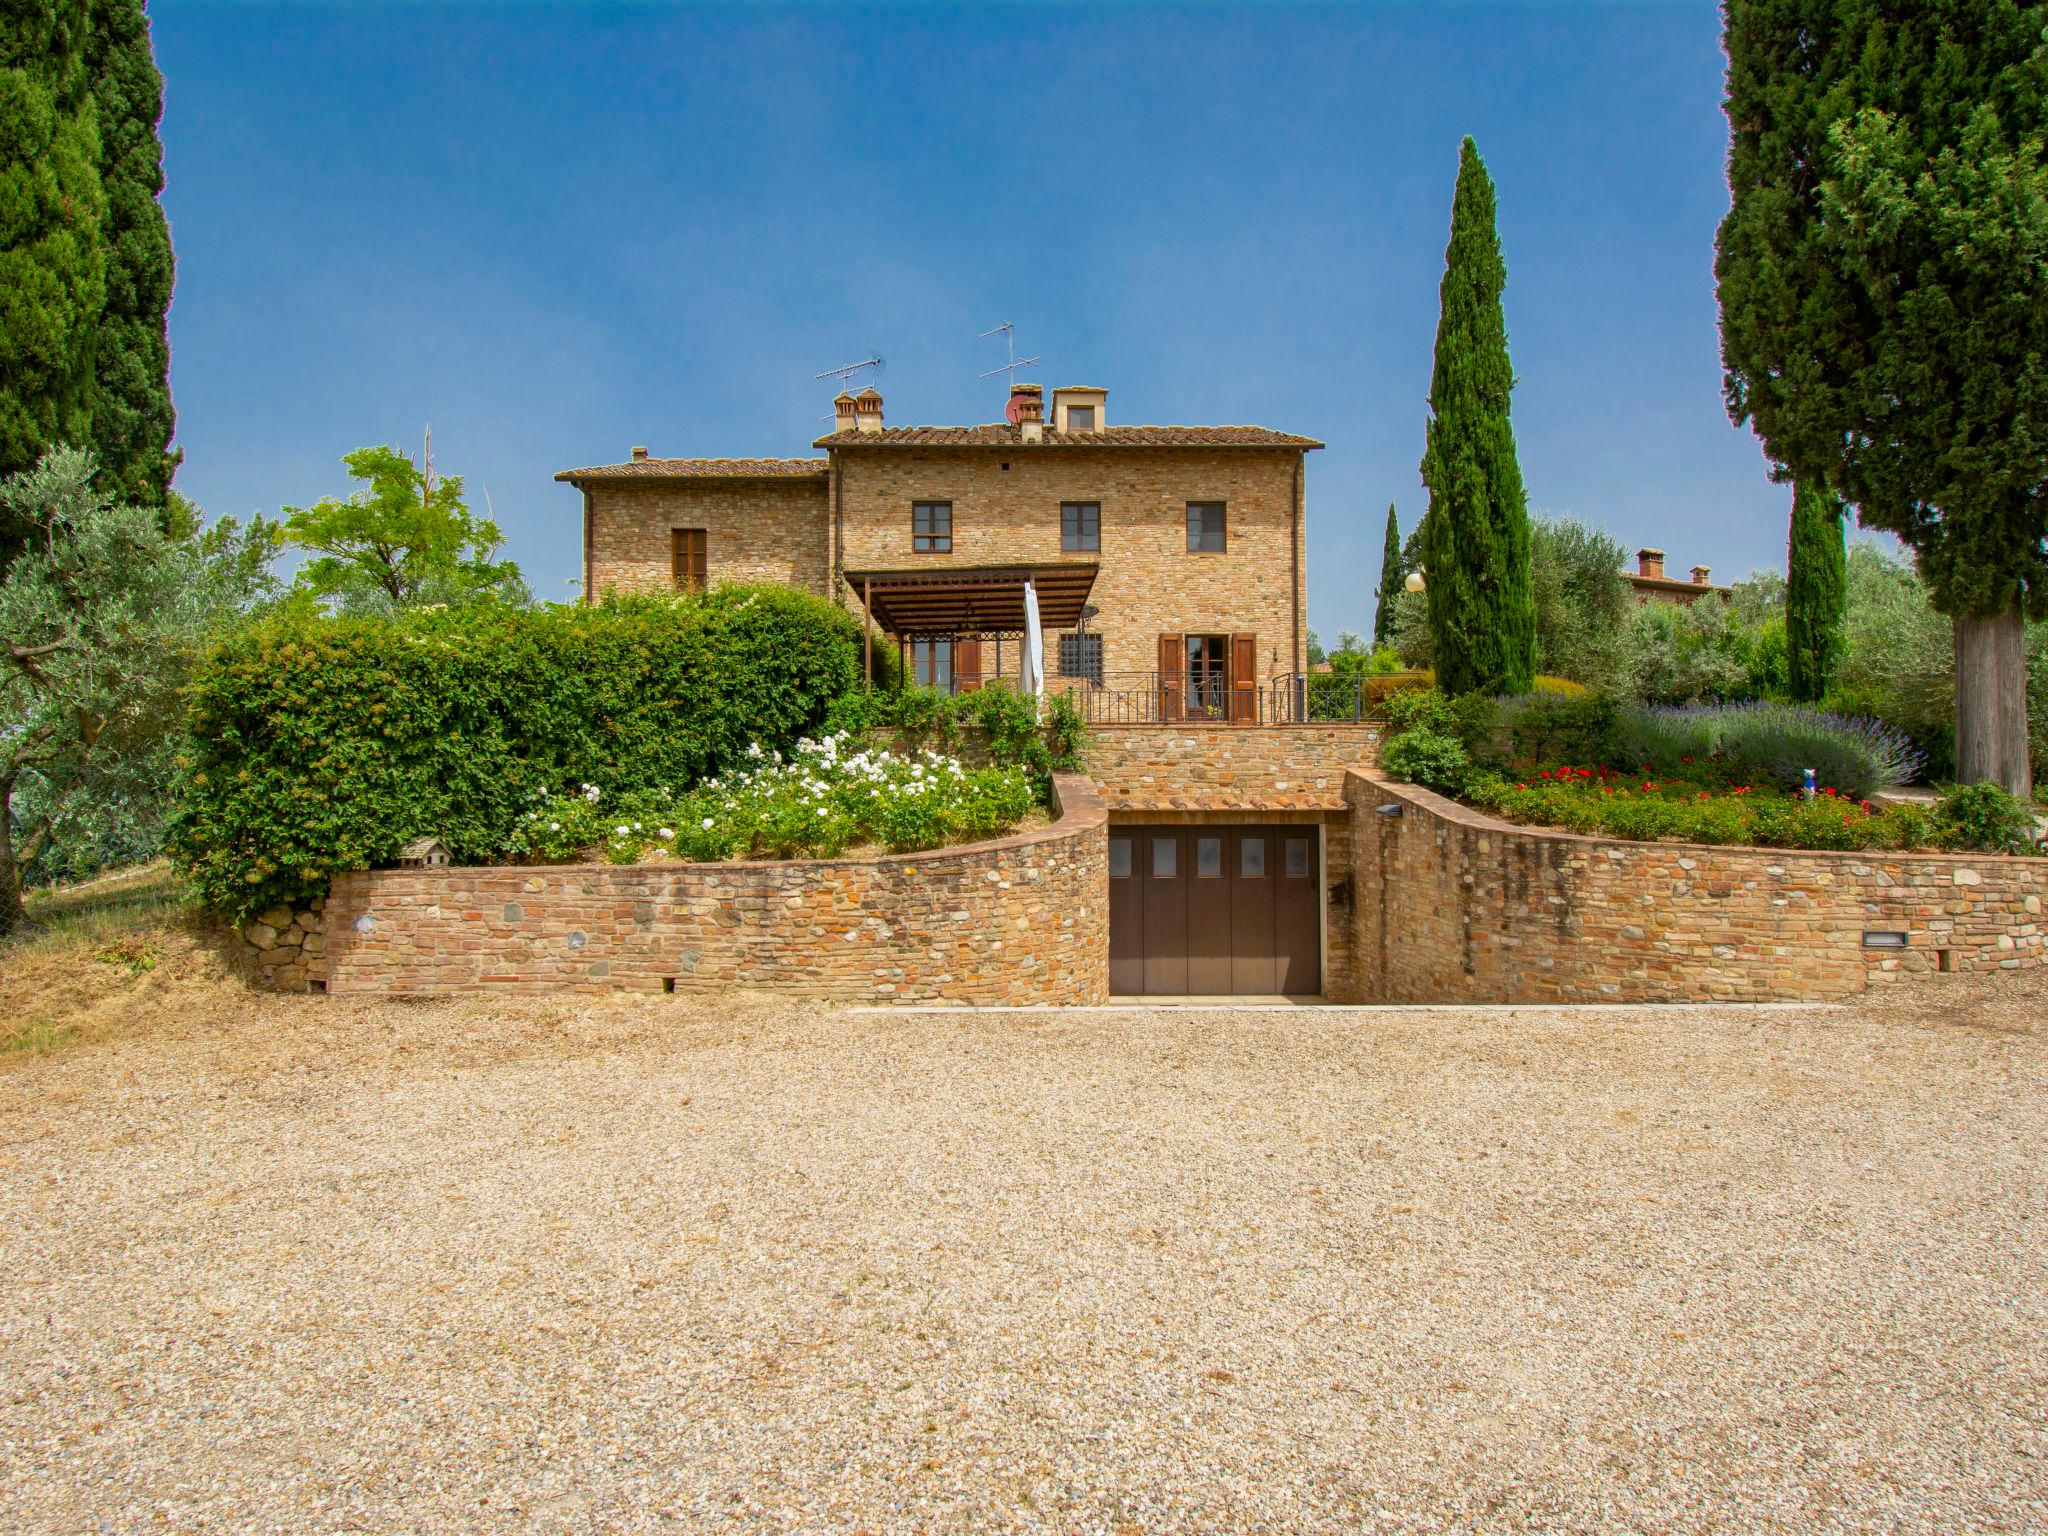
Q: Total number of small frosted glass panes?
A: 5